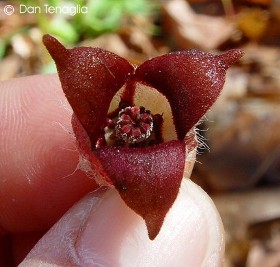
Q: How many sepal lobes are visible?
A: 3